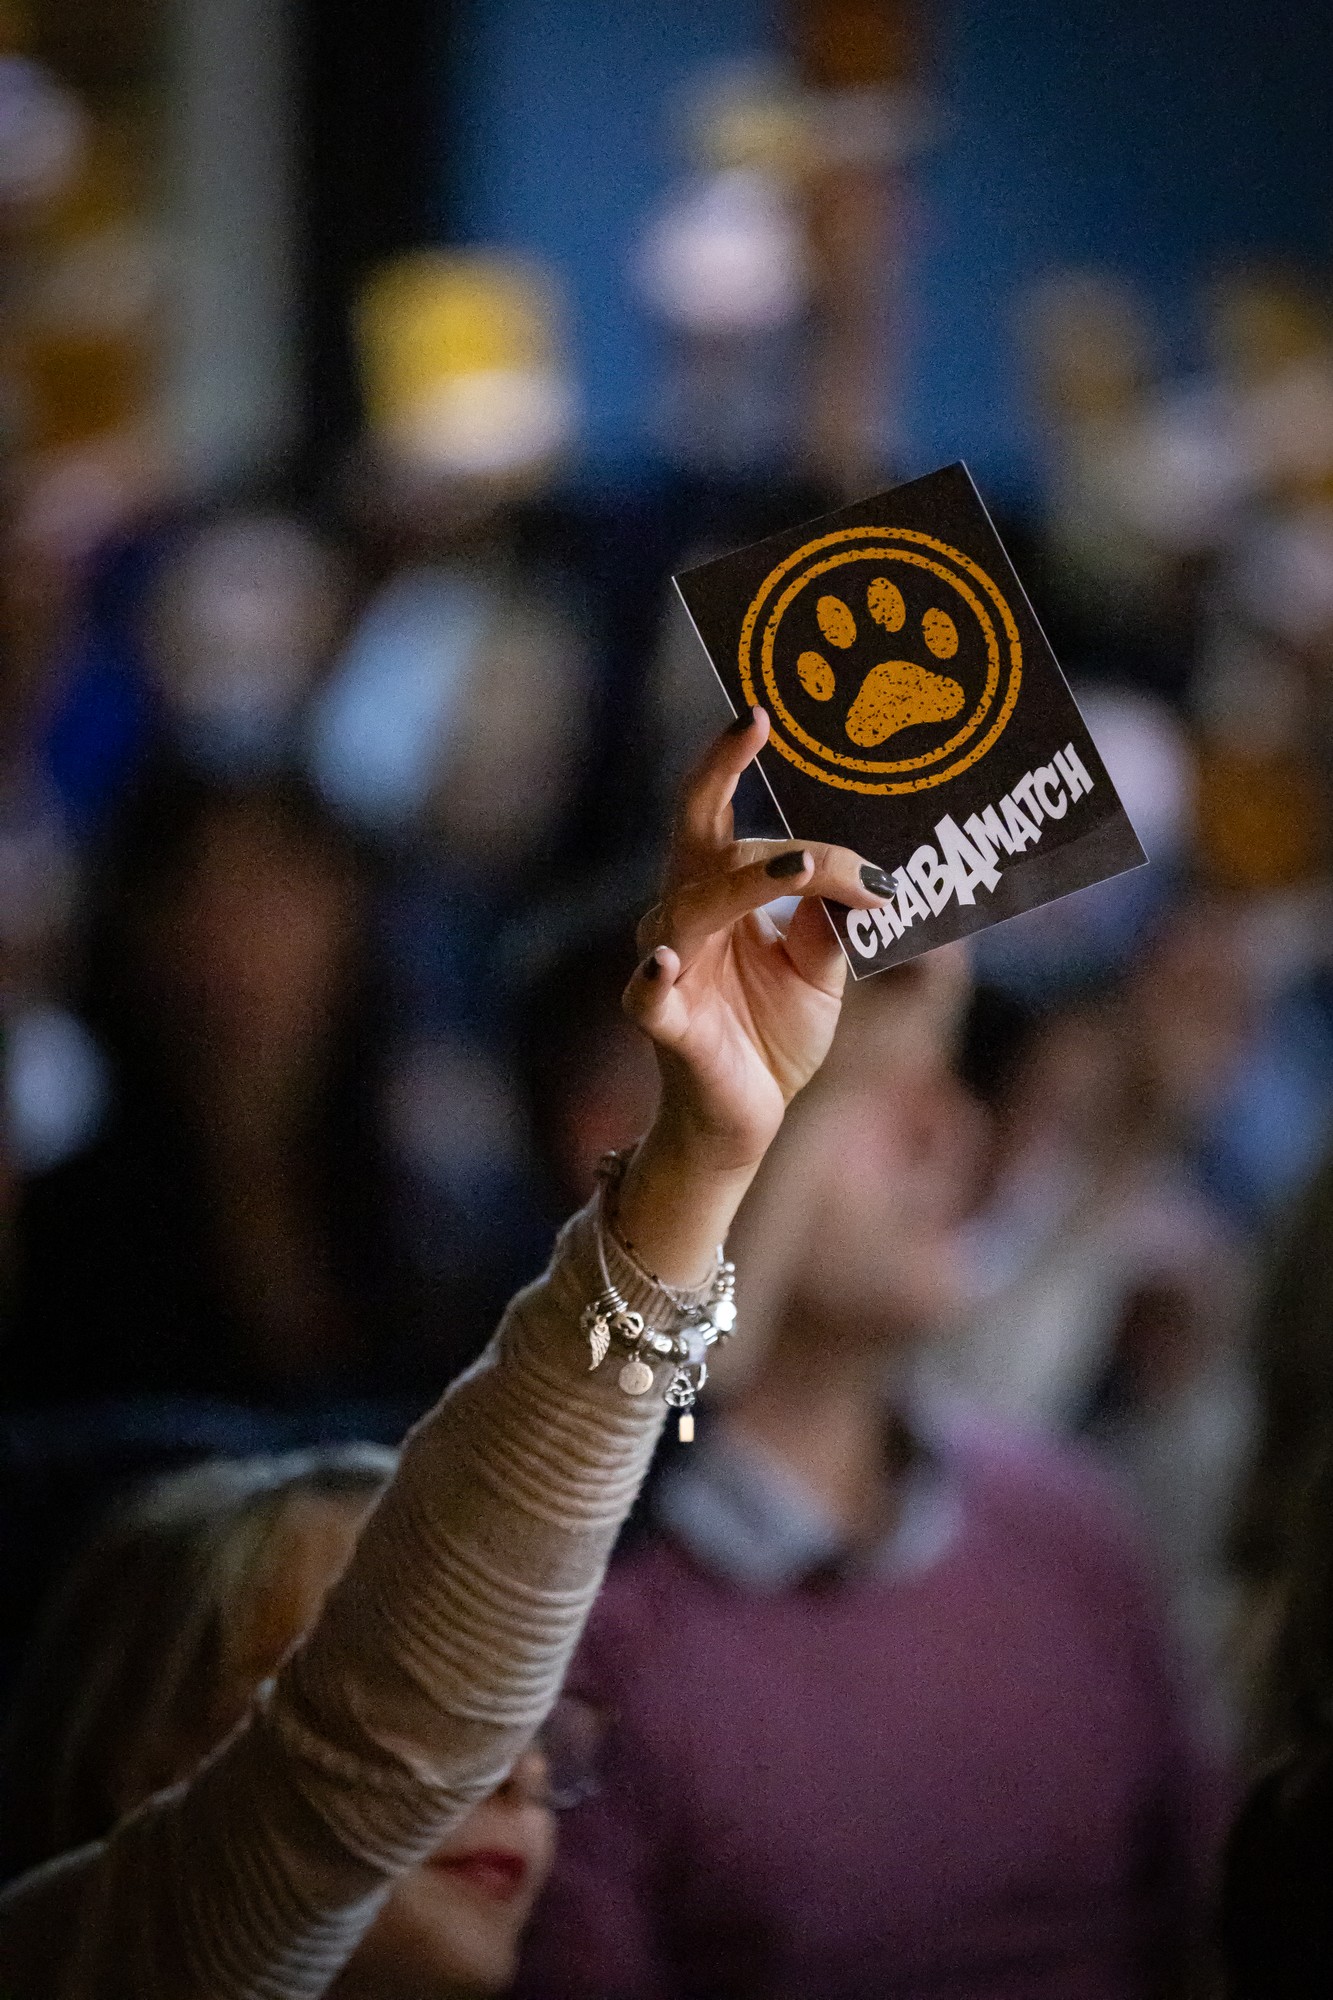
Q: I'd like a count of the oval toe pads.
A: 4